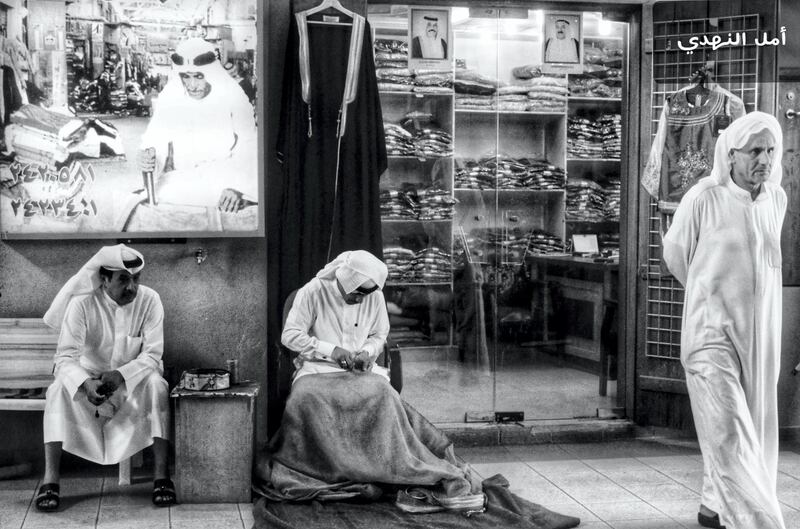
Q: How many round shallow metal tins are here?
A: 1